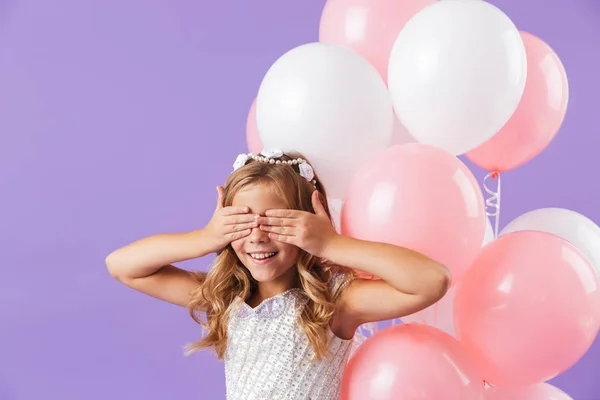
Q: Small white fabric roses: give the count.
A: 3